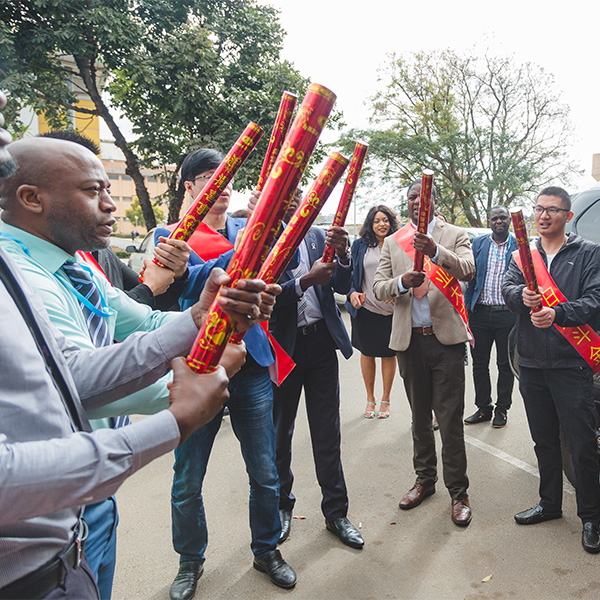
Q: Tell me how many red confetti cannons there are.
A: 7